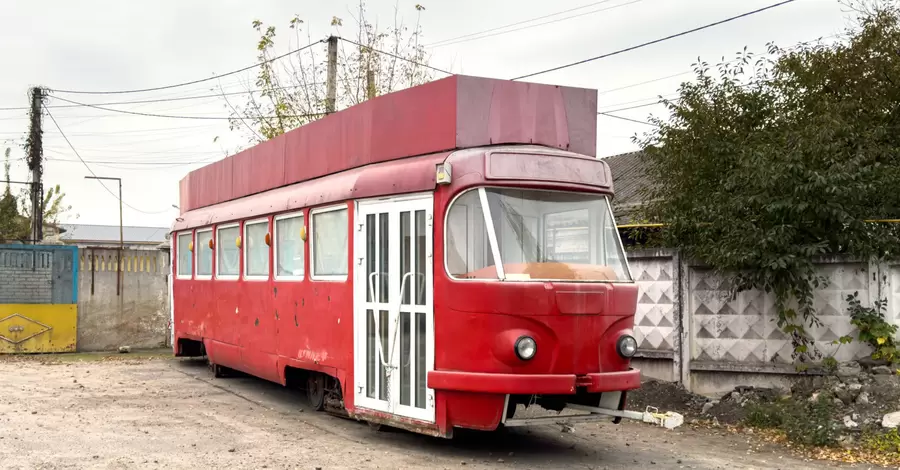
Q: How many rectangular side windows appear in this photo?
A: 6